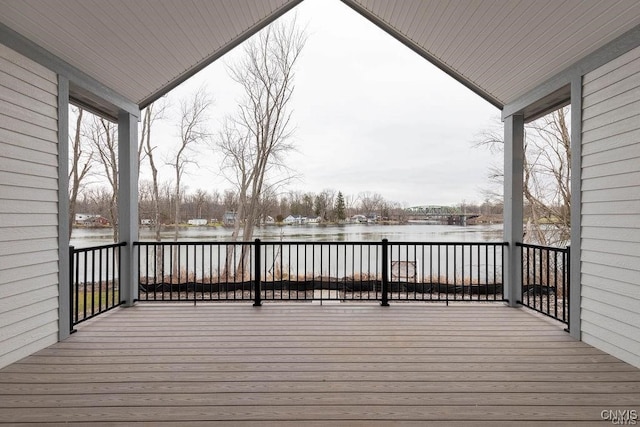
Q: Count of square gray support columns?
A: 2